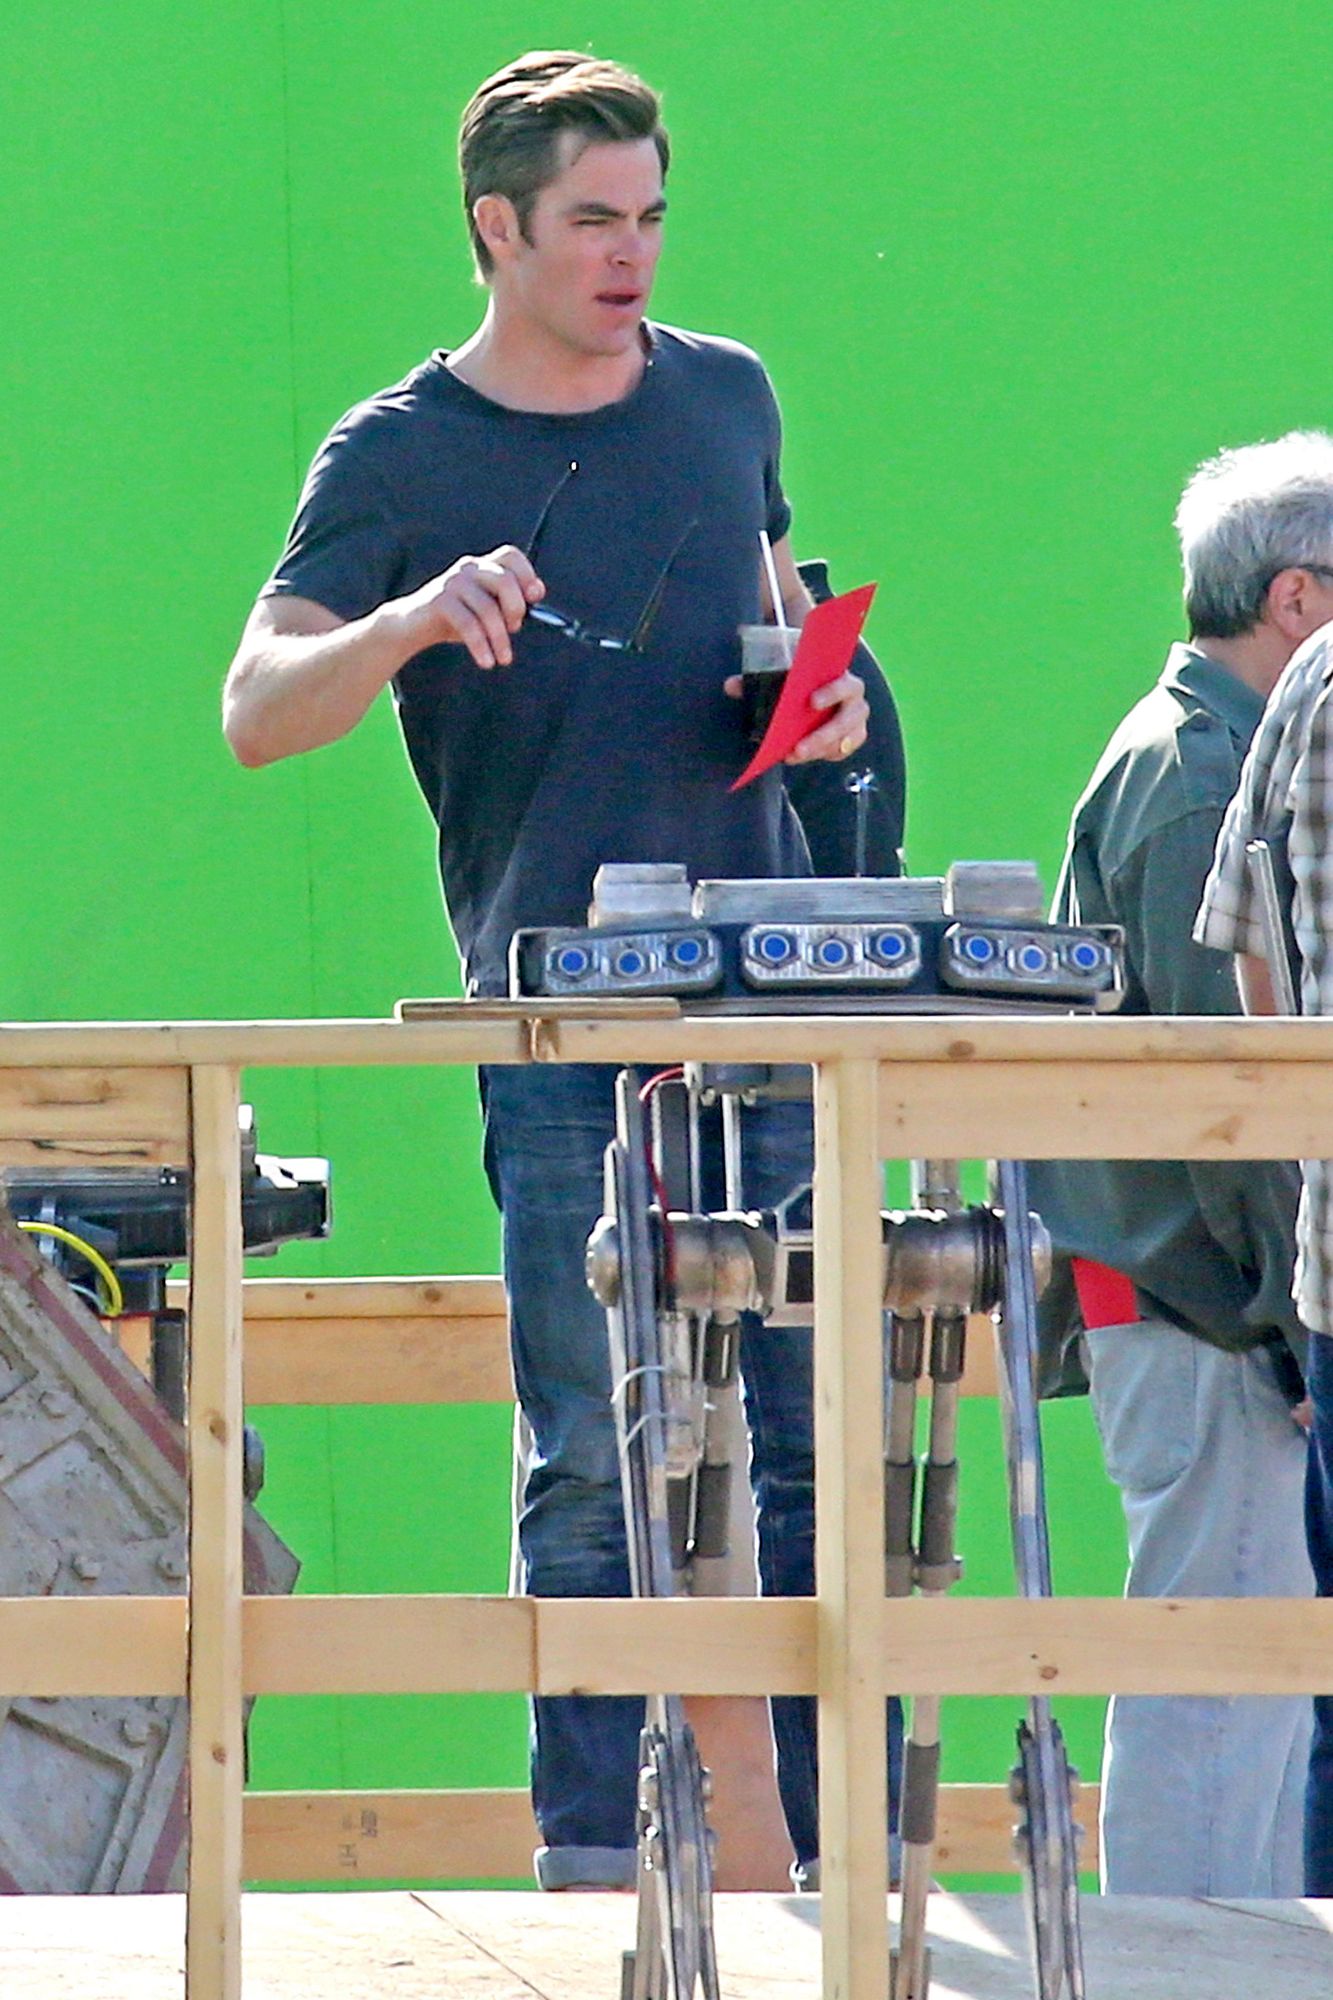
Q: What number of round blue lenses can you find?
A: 9